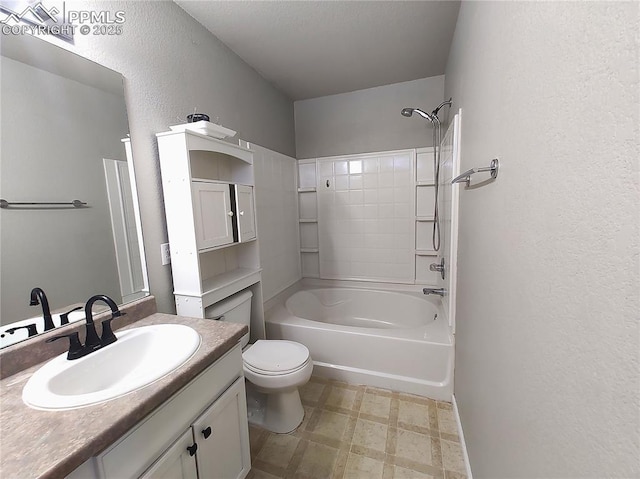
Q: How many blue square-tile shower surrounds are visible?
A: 0